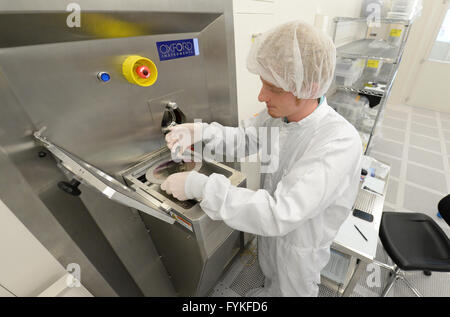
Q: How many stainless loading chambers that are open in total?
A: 1